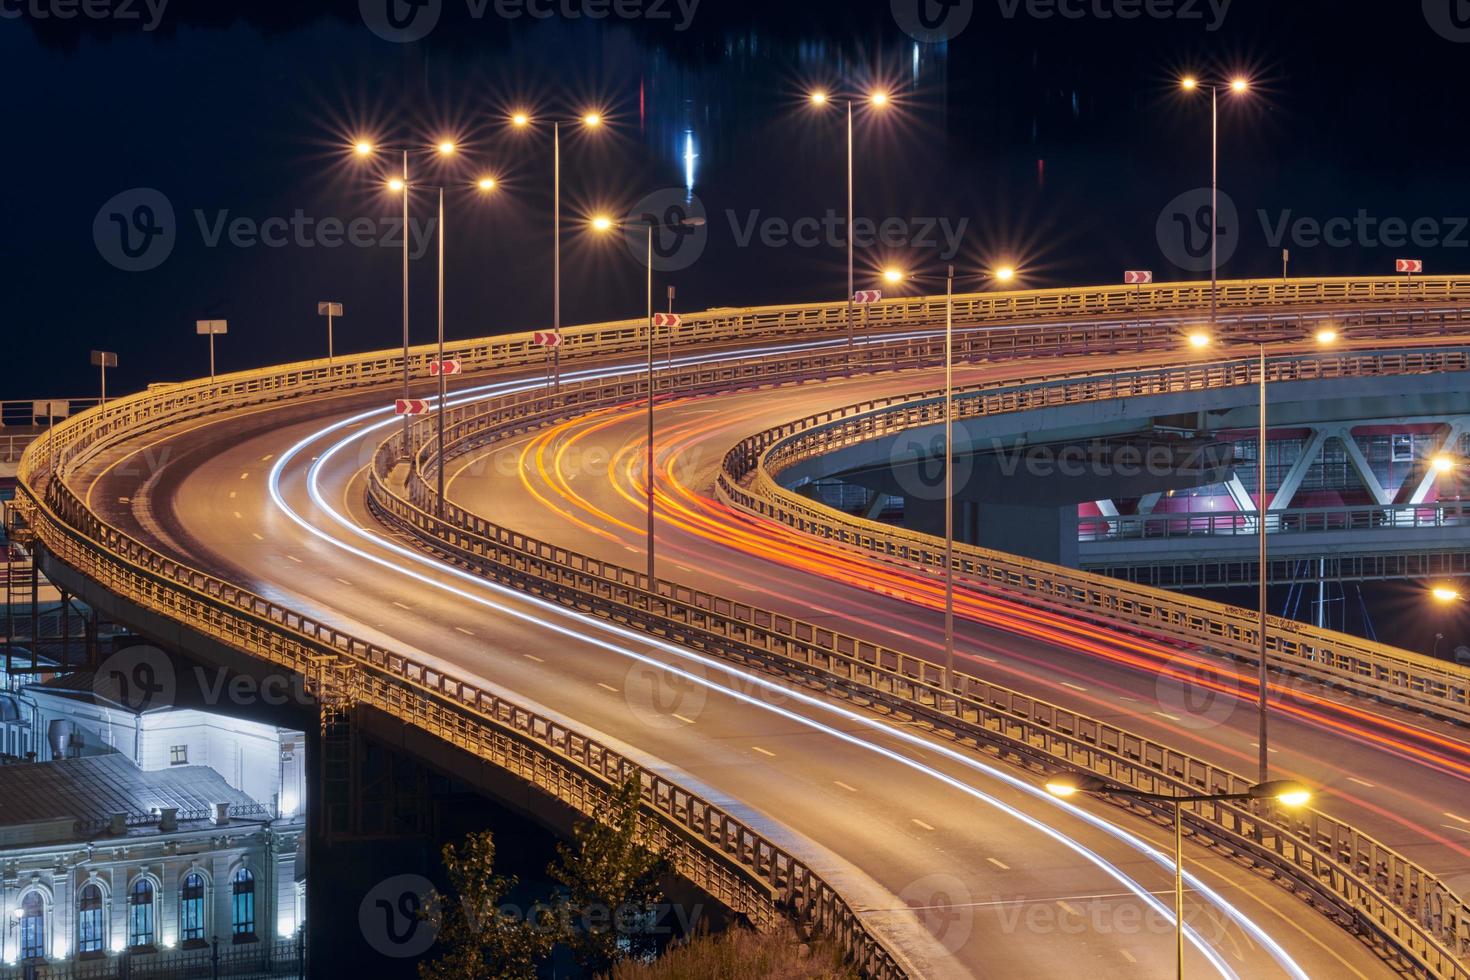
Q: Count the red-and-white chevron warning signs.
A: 7